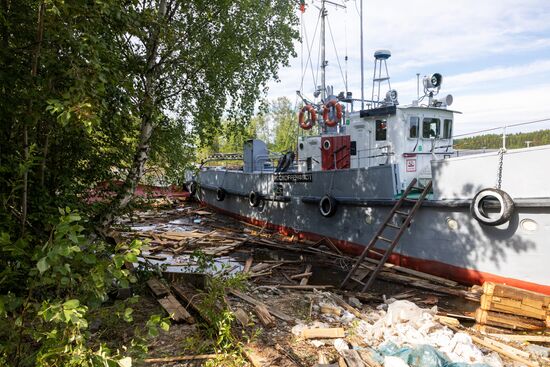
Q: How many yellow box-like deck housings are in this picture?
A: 0